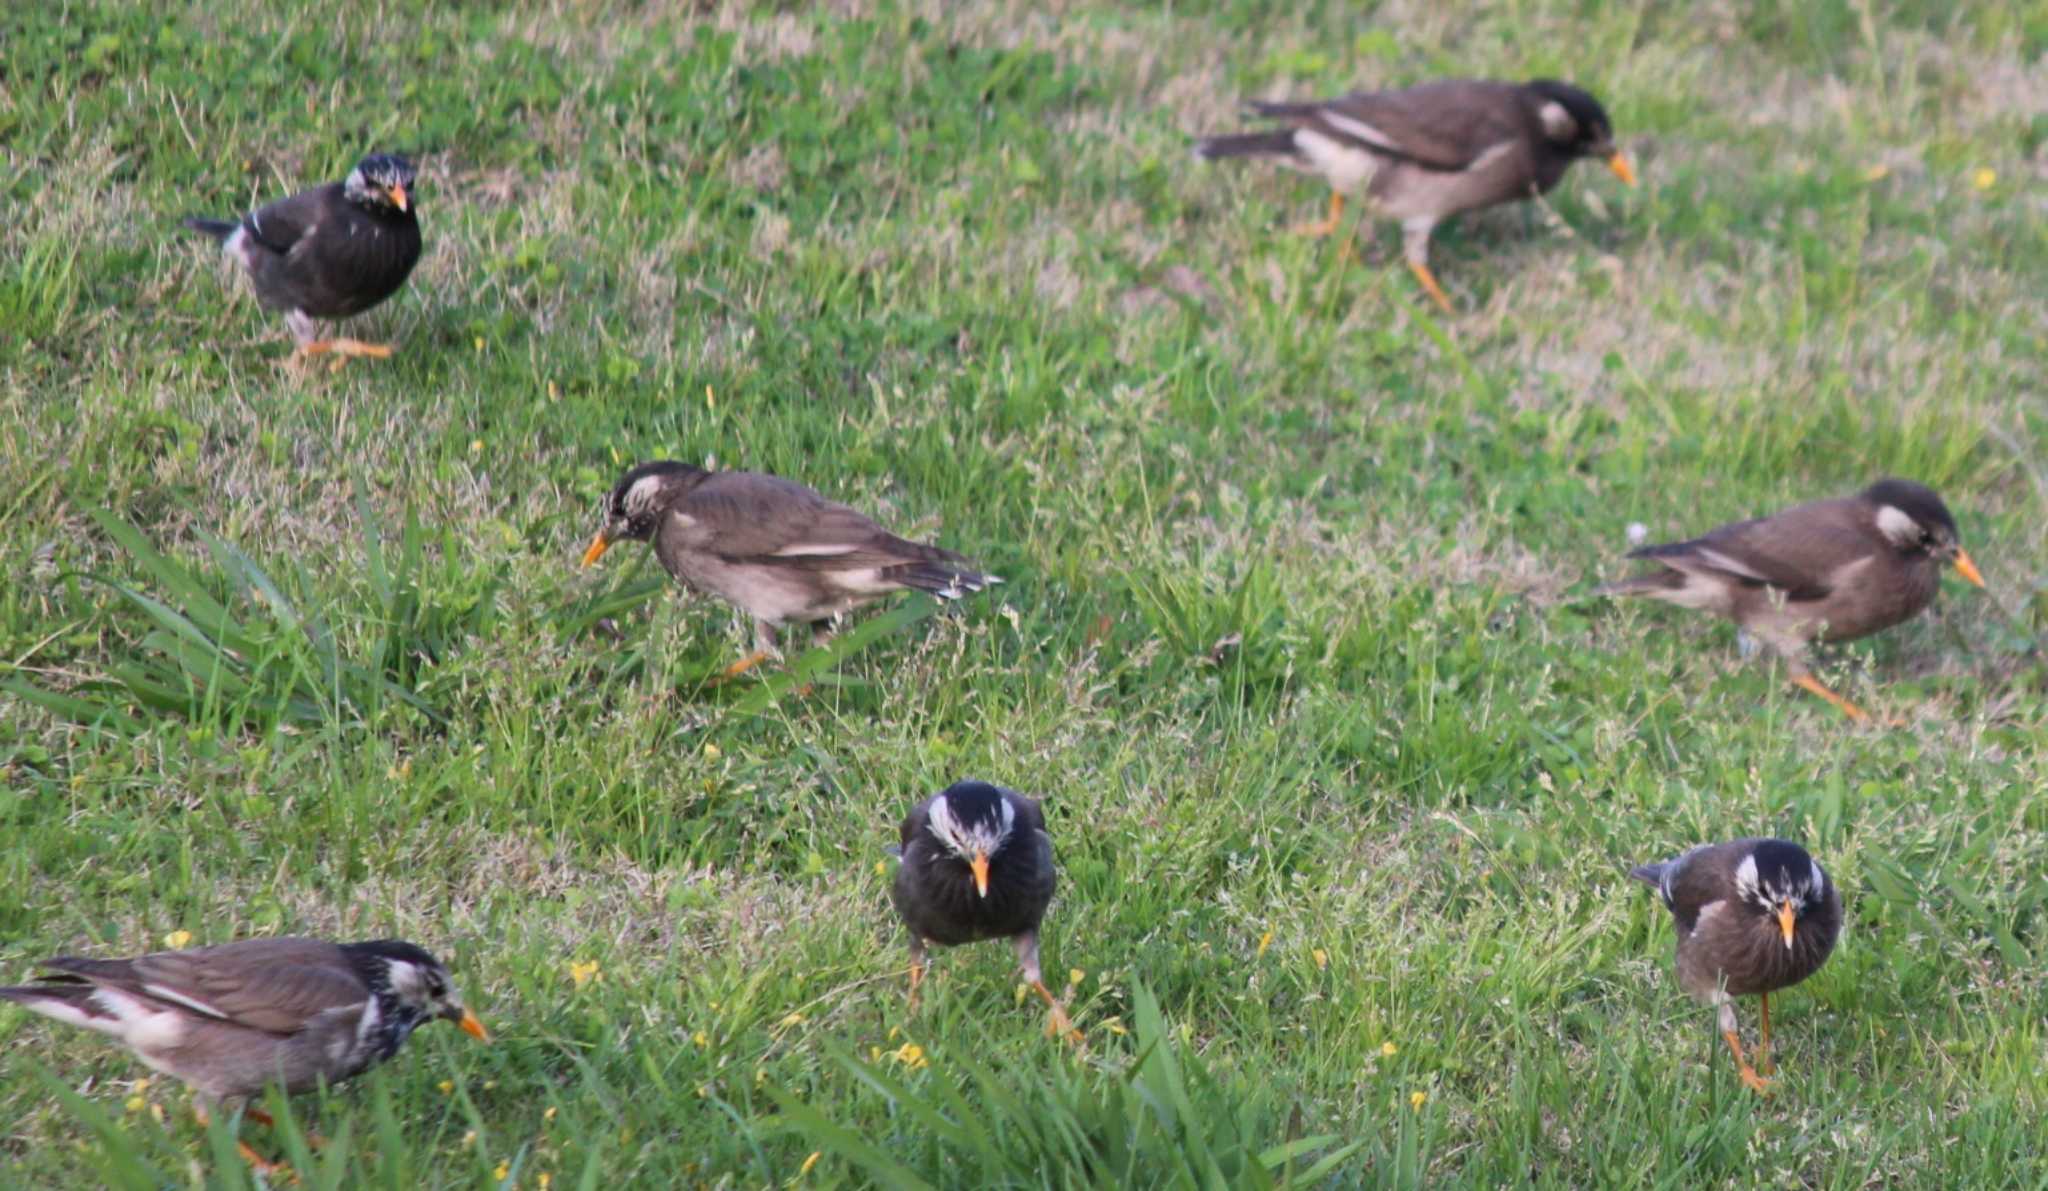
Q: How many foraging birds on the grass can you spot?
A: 7